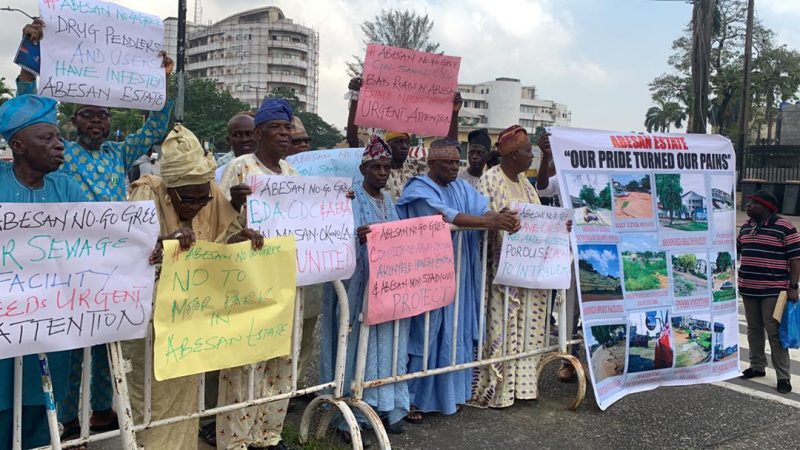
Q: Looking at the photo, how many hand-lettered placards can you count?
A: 8